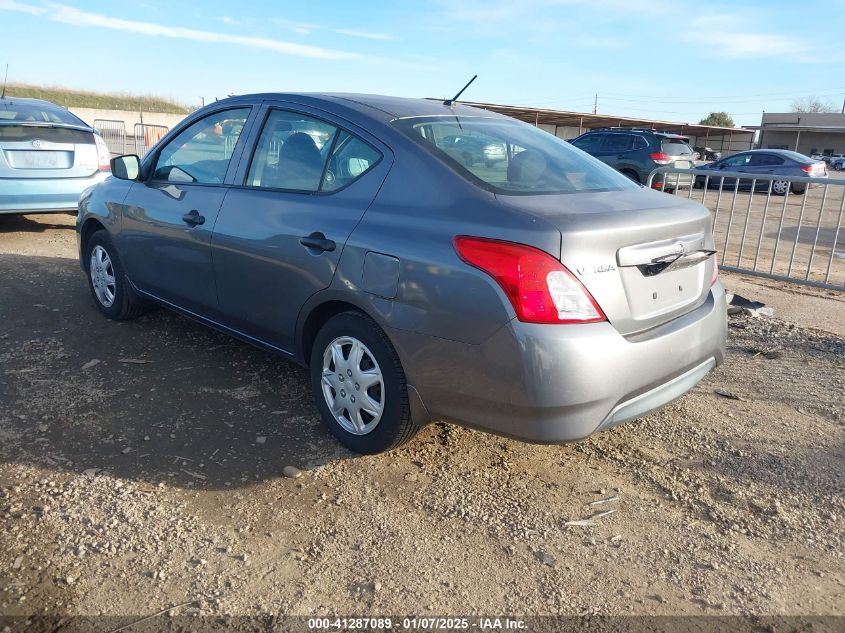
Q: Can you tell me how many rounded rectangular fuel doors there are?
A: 1